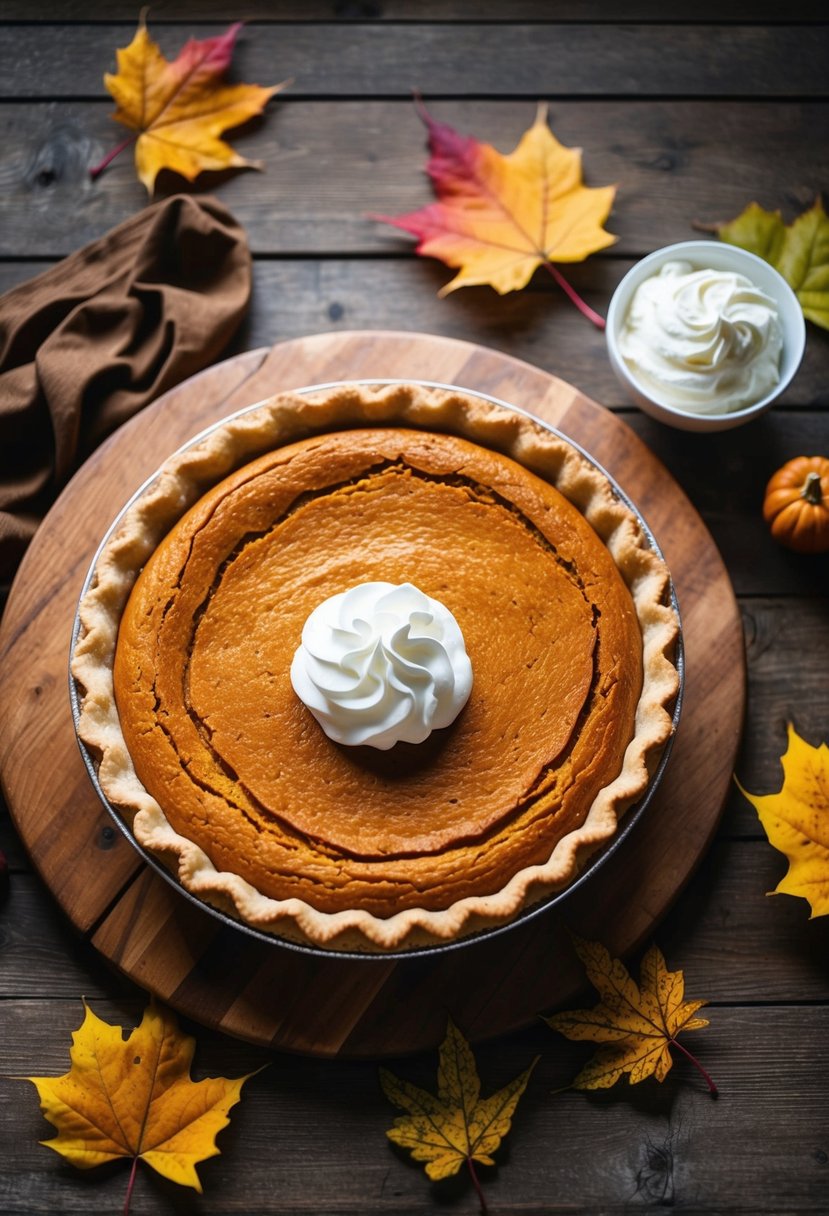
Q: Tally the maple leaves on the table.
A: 7